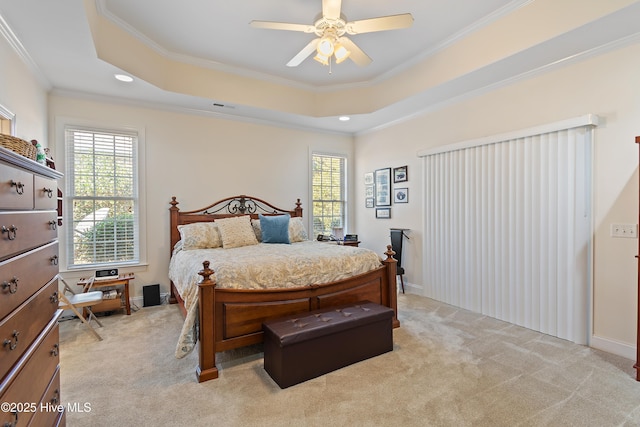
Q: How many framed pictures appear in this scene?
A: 7